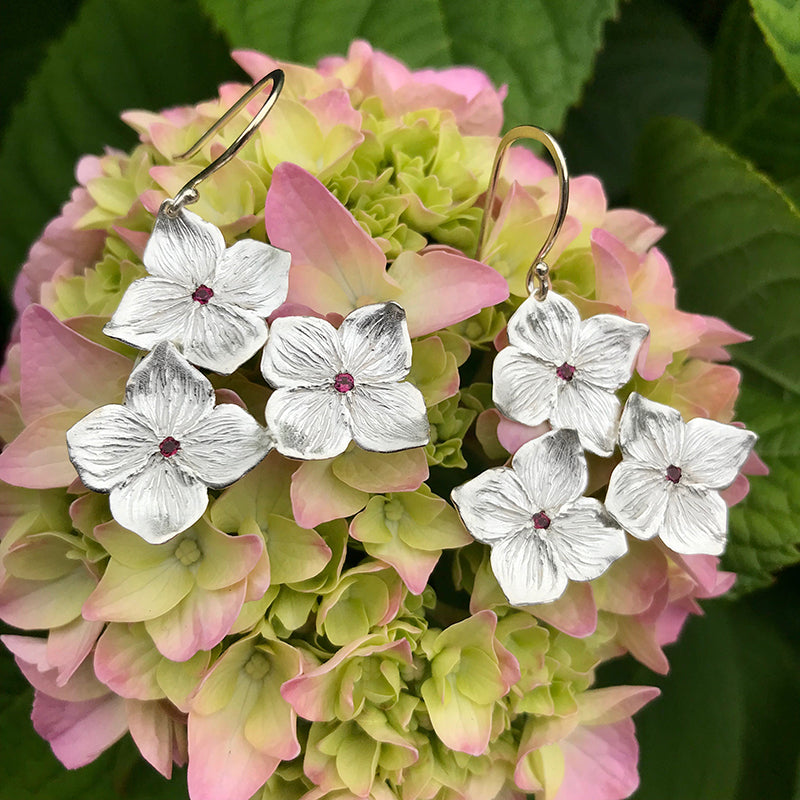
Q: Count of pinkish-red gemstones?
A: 6